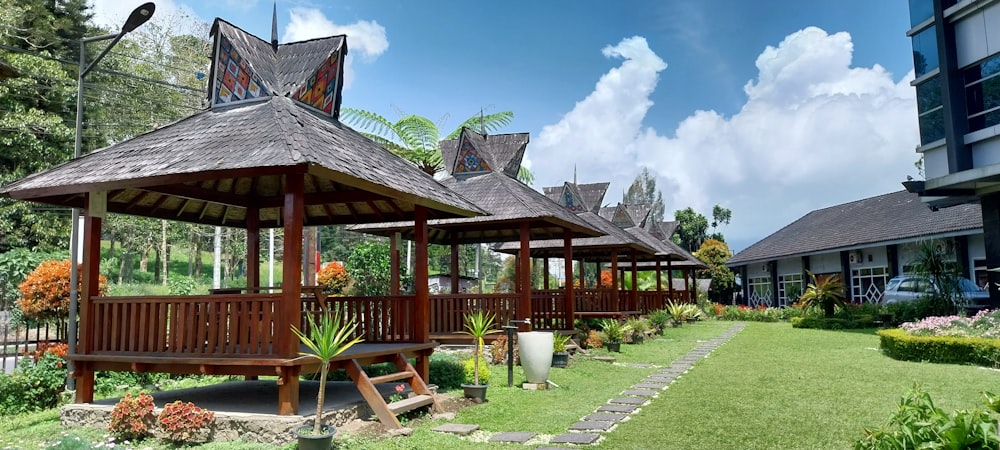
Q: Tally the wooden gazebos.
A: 5